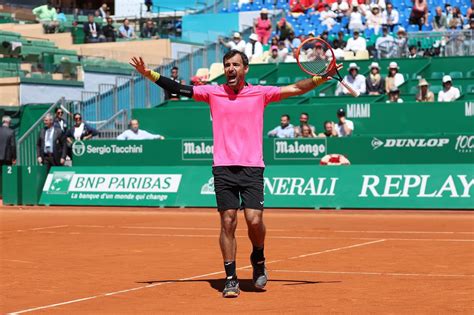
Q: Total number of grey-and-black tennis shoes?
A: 2